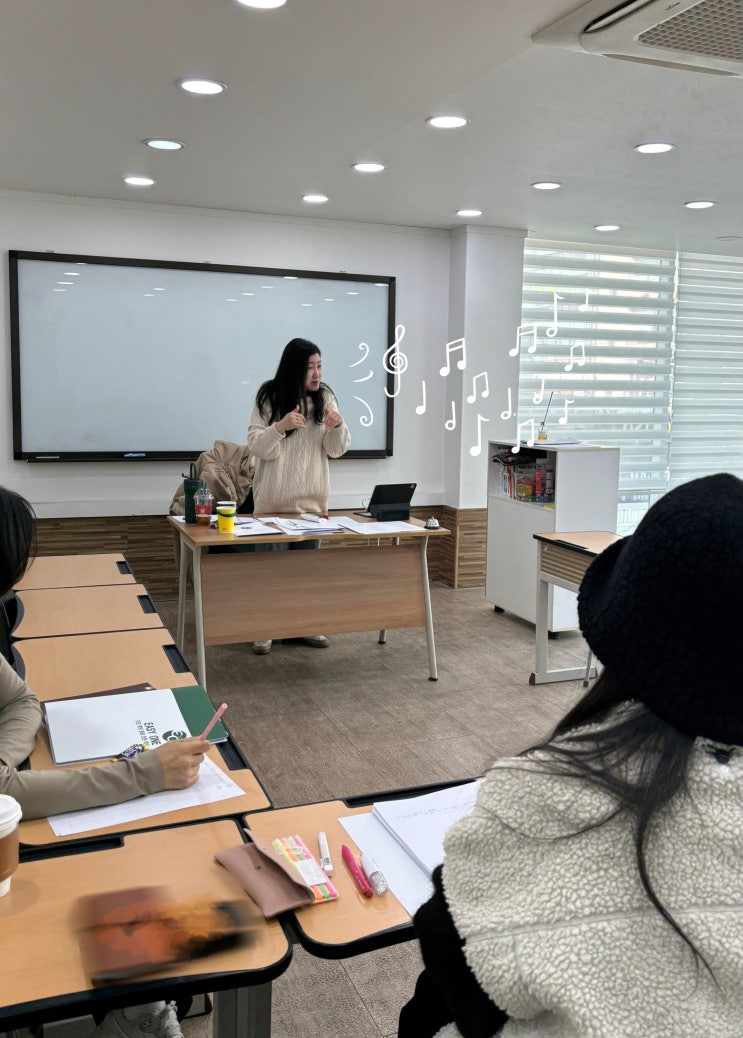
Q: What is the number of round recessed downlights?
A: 12